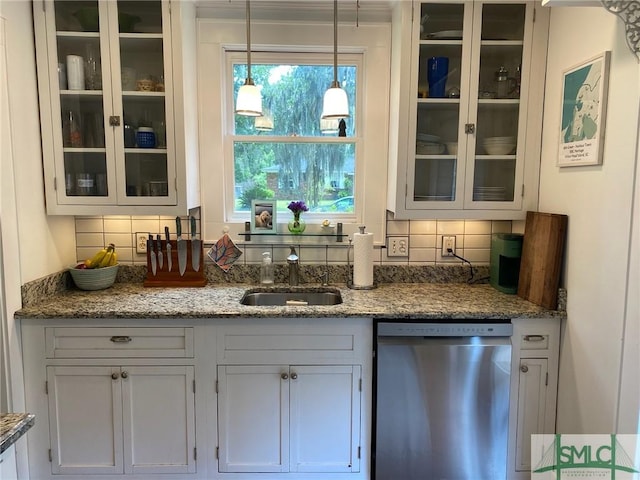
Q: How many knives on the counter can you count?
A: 5